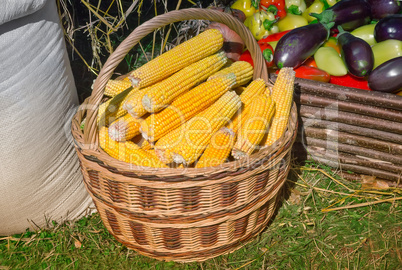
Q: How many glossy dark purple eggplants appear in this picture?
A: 6